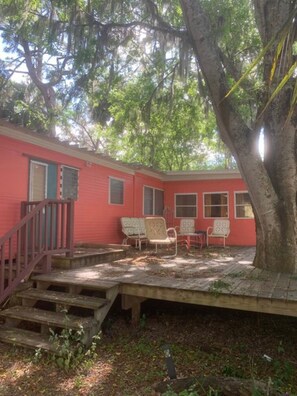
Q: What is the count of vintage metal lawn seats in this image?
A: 4